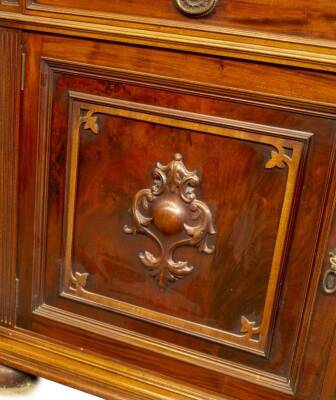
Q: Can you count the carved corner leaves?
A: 4